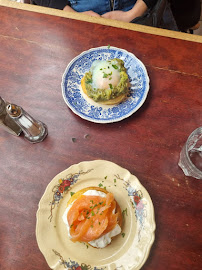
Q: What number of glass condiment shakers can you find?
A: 1